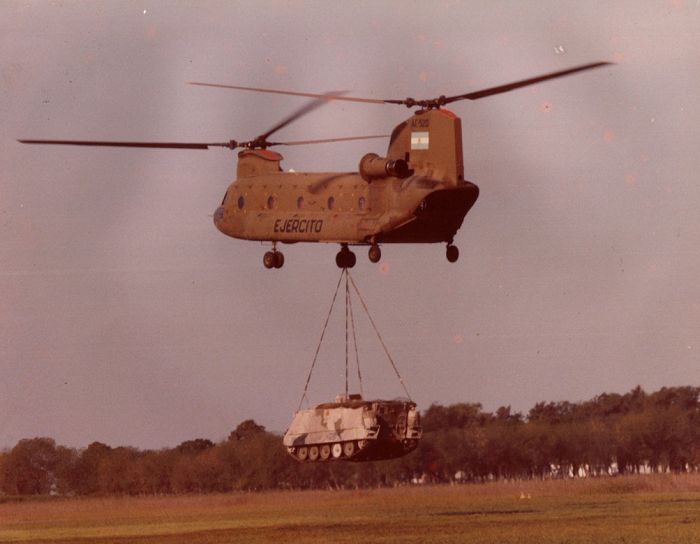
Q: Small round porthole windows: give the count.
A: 5